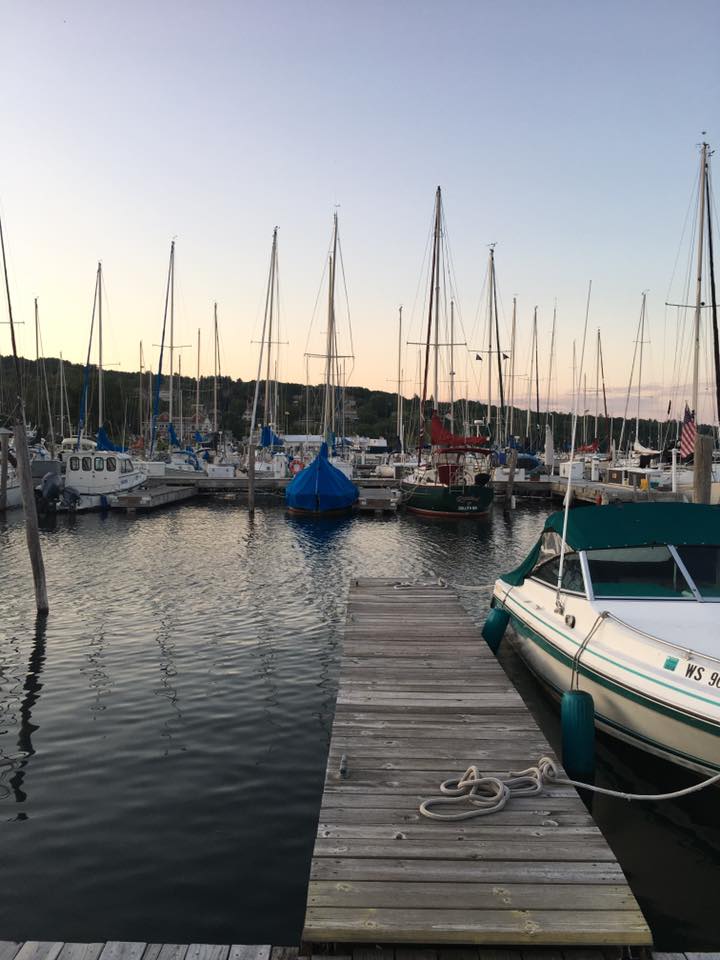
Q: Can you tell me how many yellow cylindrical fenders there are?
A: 0